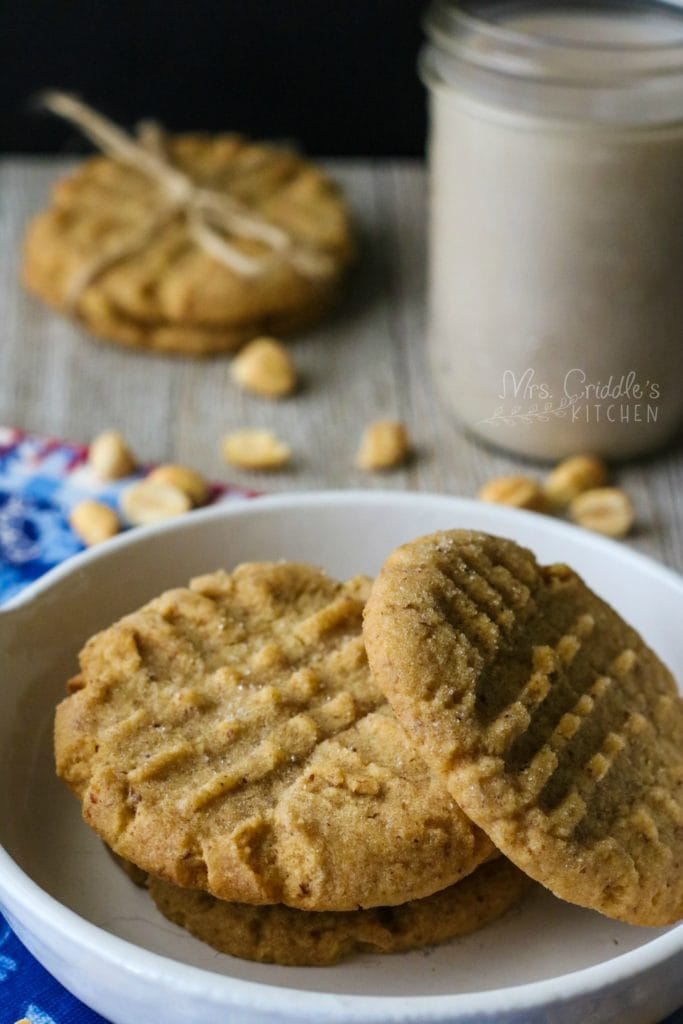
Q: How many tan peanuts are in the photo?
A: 10